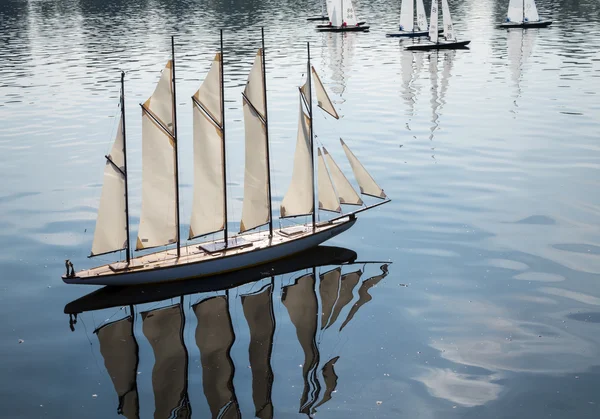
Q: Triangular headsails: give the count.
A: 4